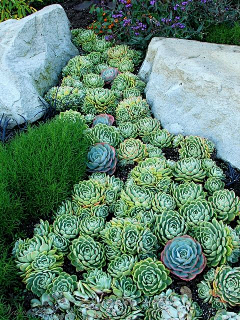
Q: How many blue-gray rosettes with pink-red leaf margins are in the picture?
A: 4